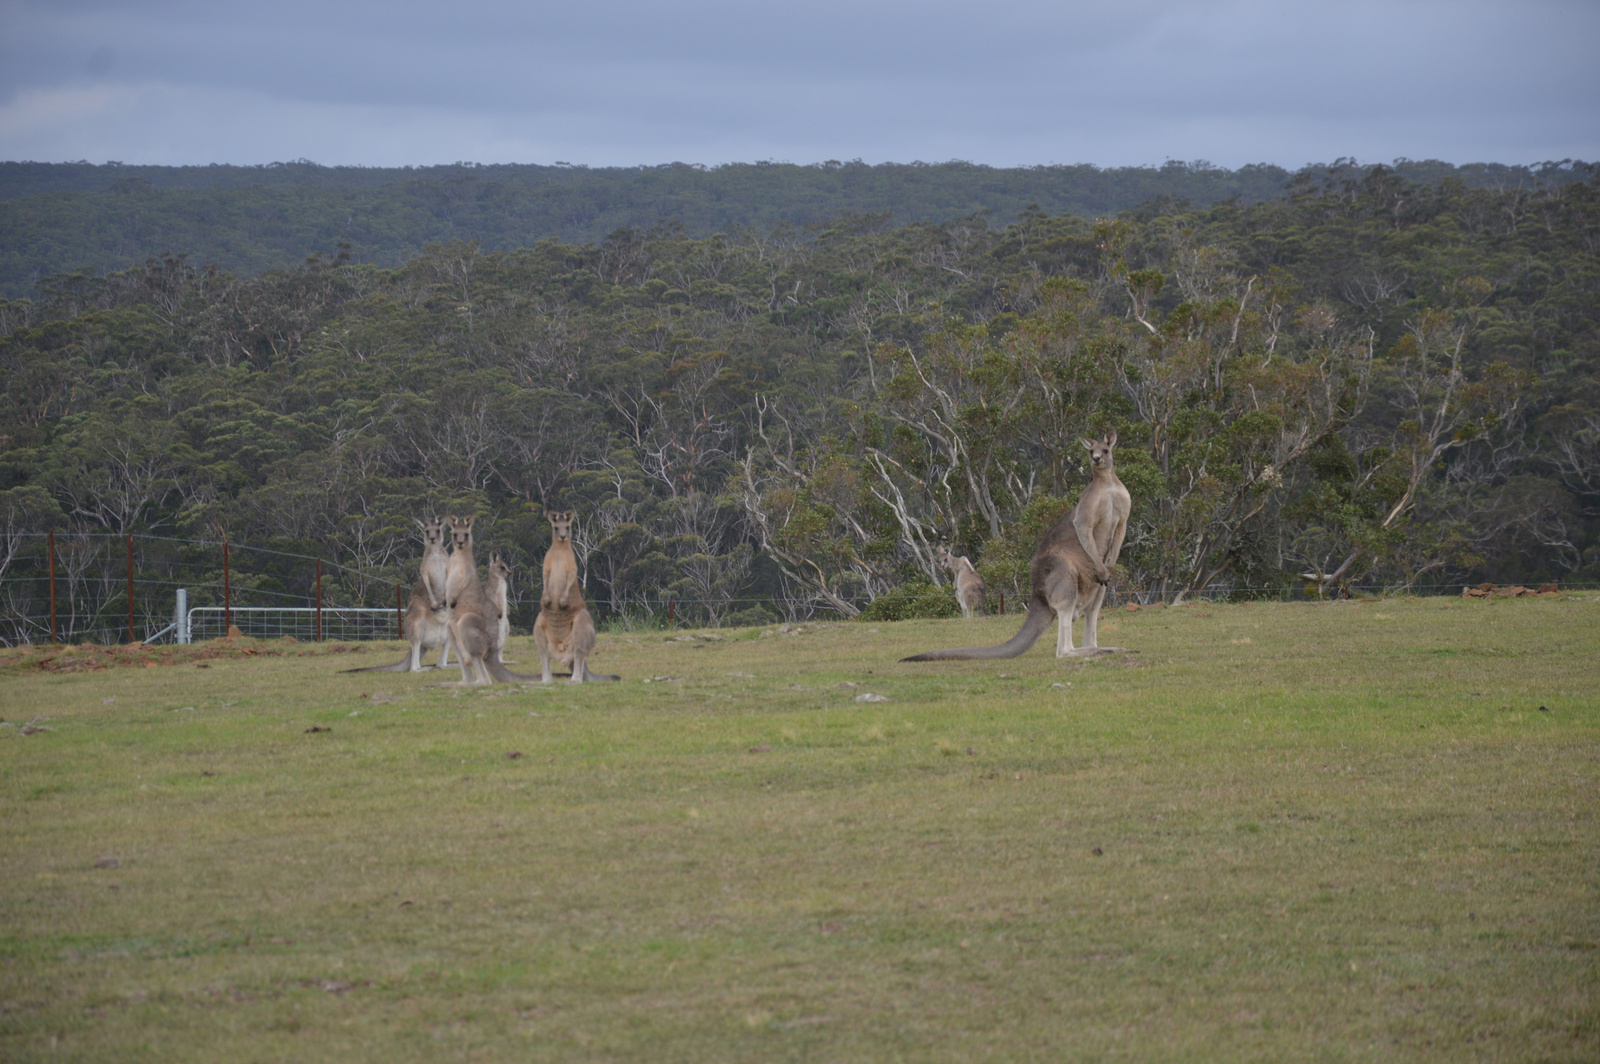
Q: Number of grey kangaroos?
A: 6